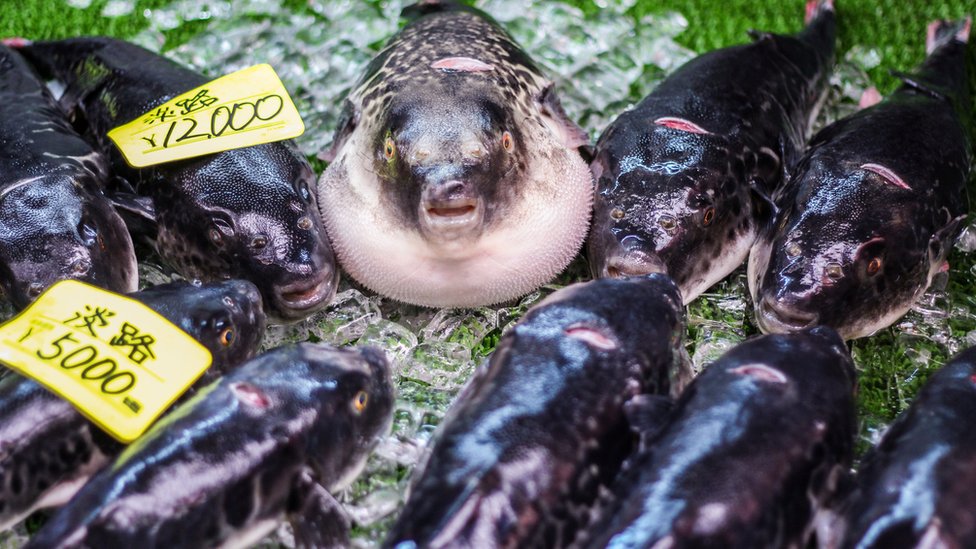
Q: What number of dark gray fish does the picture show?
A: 9